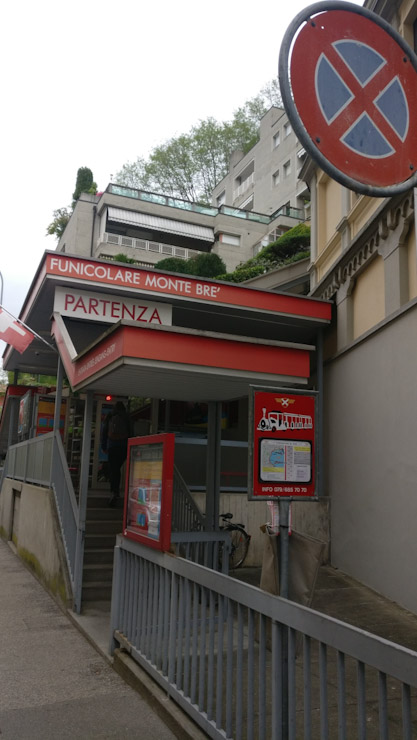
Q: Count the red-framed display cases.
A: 1